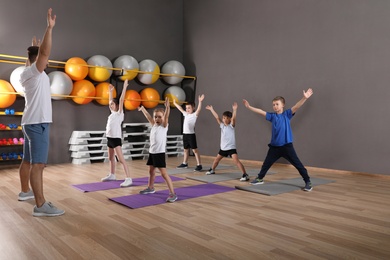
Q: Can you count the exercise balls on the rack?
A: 13